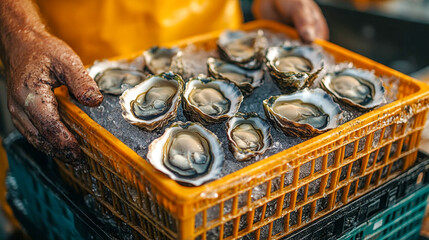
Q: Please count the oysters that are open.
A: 11